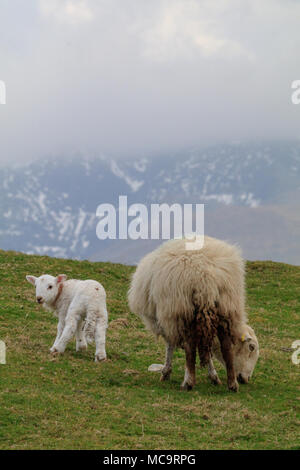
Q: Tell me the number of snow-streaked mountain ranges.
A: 1